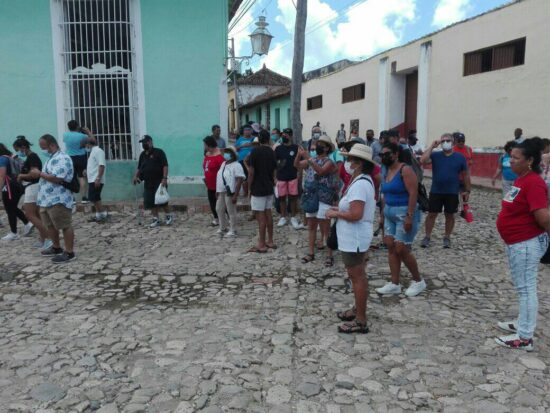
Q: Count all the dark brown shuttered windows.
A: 3